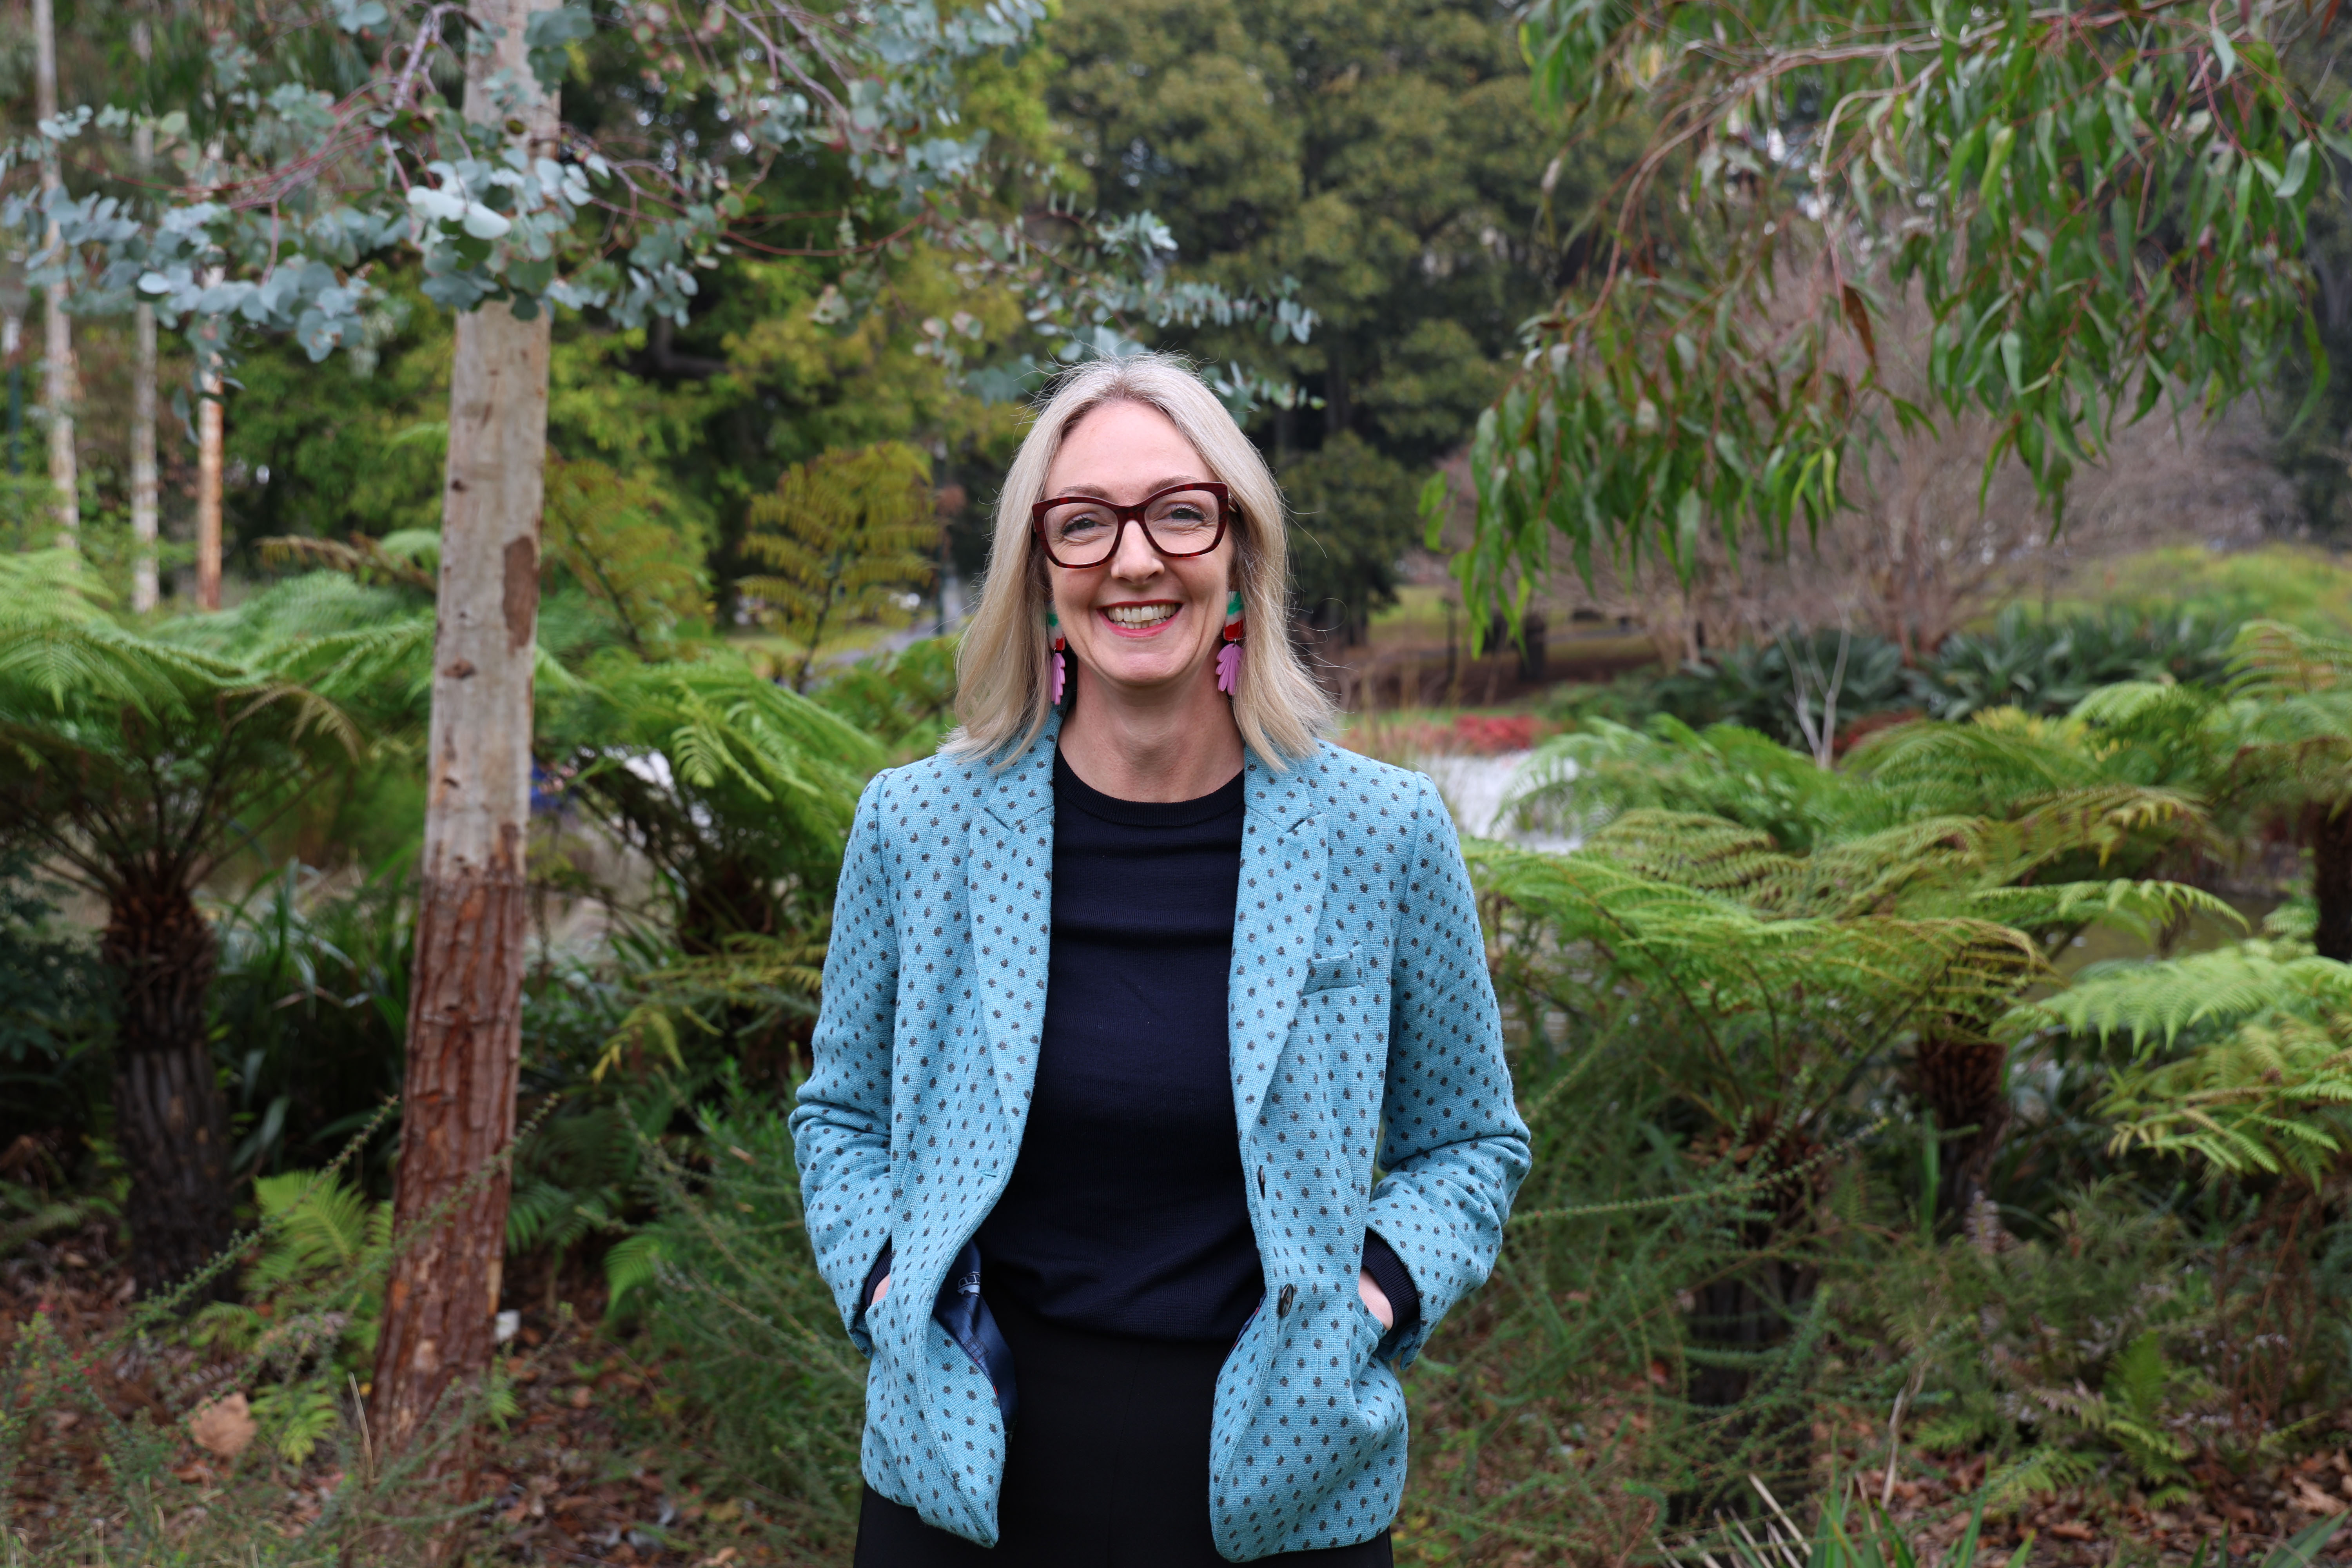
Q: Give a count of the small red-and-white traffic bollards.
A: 0